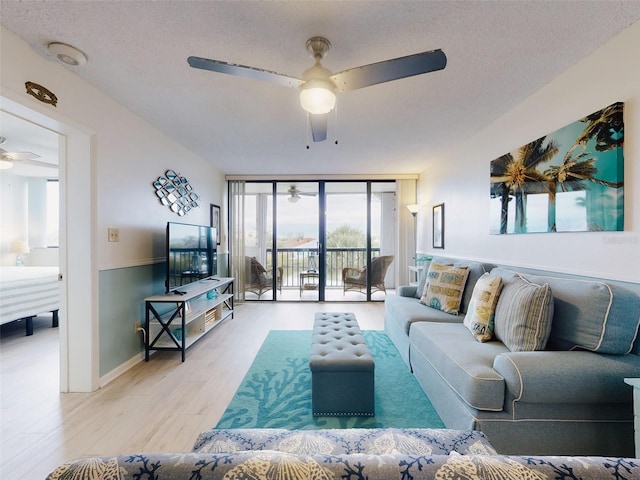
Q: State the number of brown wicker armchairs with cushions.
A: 2